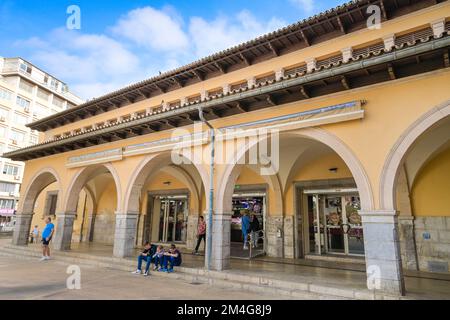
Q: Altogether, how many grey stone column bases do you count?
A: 5